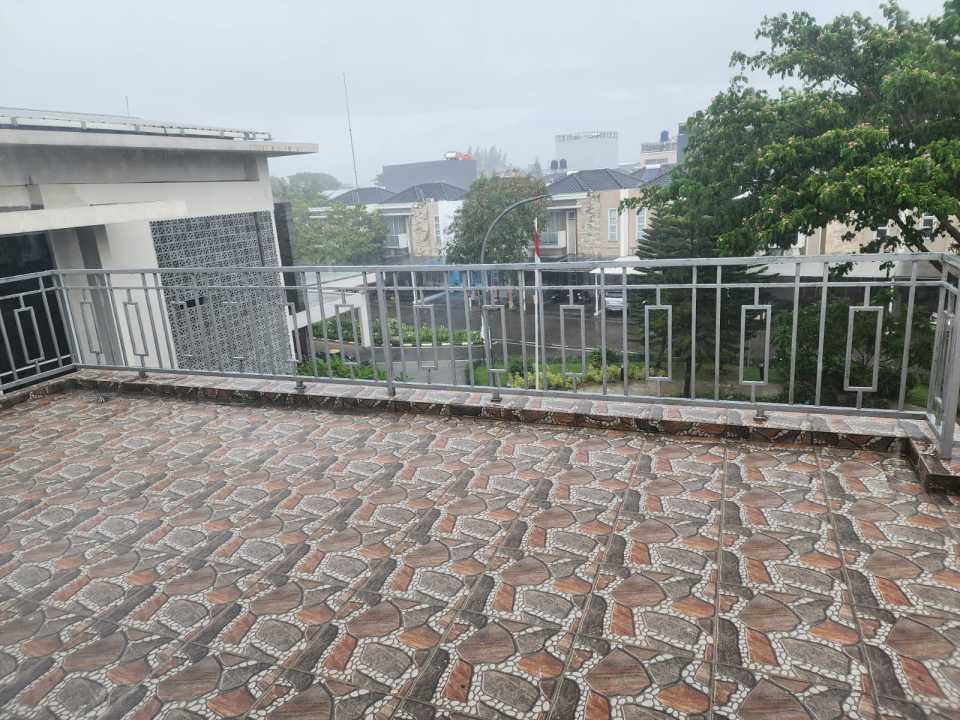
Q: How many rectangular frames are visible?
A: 13